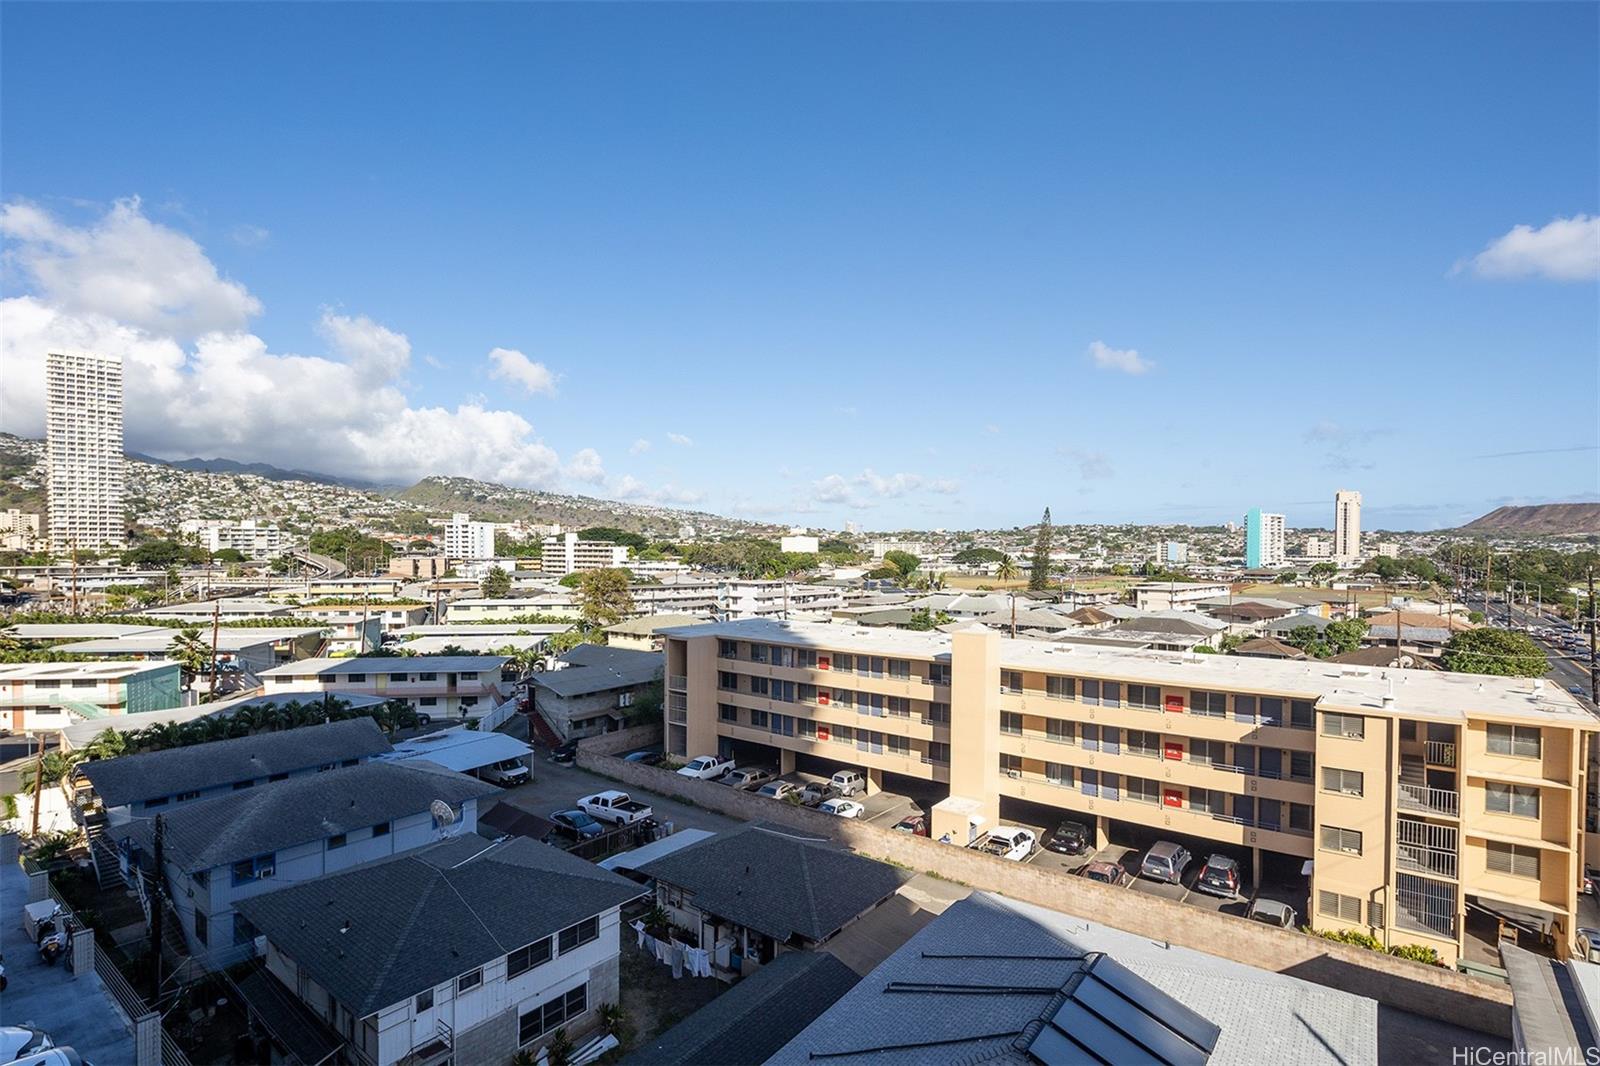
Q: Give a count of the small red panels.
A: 6